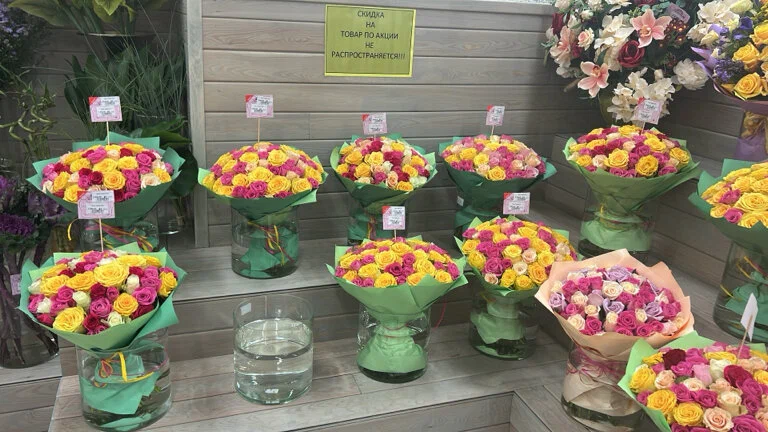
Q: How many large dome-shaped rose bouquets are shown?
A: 11